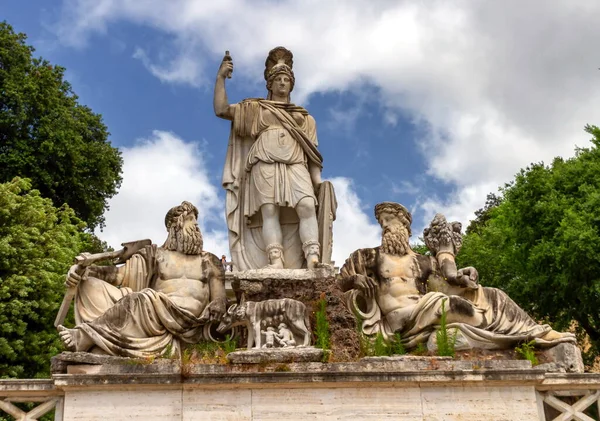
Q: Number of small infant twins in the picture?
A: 2